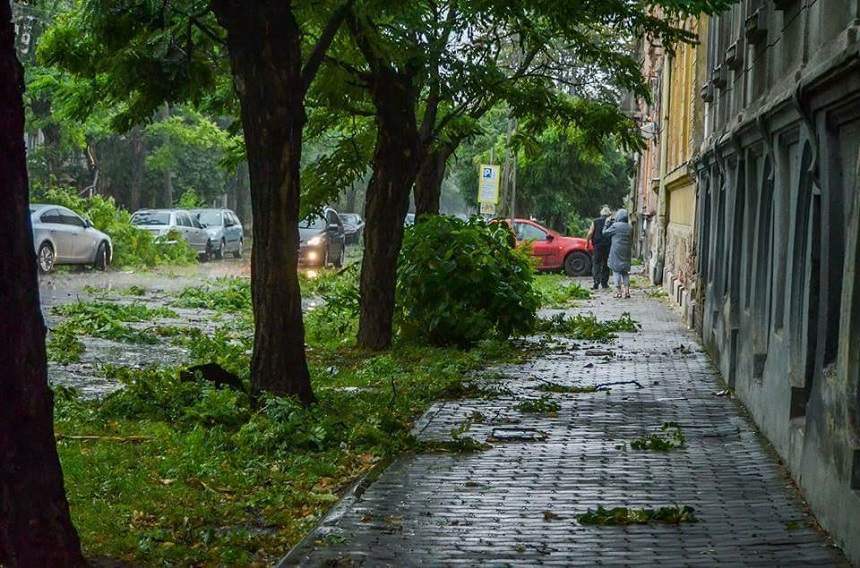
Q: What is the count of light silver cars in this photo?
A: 3